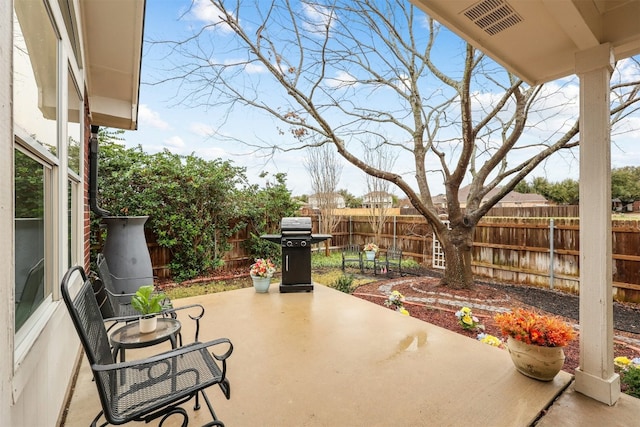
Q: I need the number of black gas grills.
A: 1